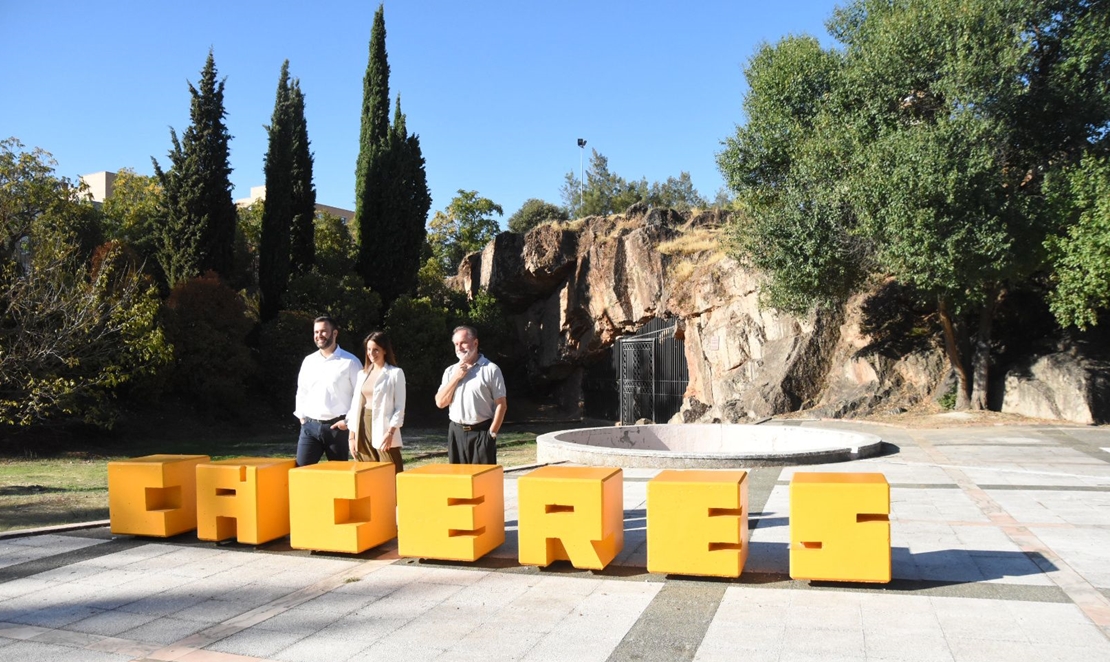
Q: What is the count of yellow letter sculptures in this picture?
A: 7